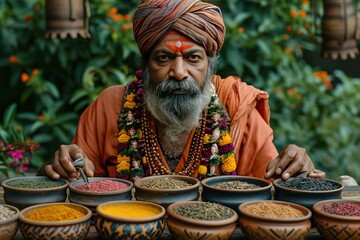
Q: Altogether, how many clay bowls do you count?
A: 11